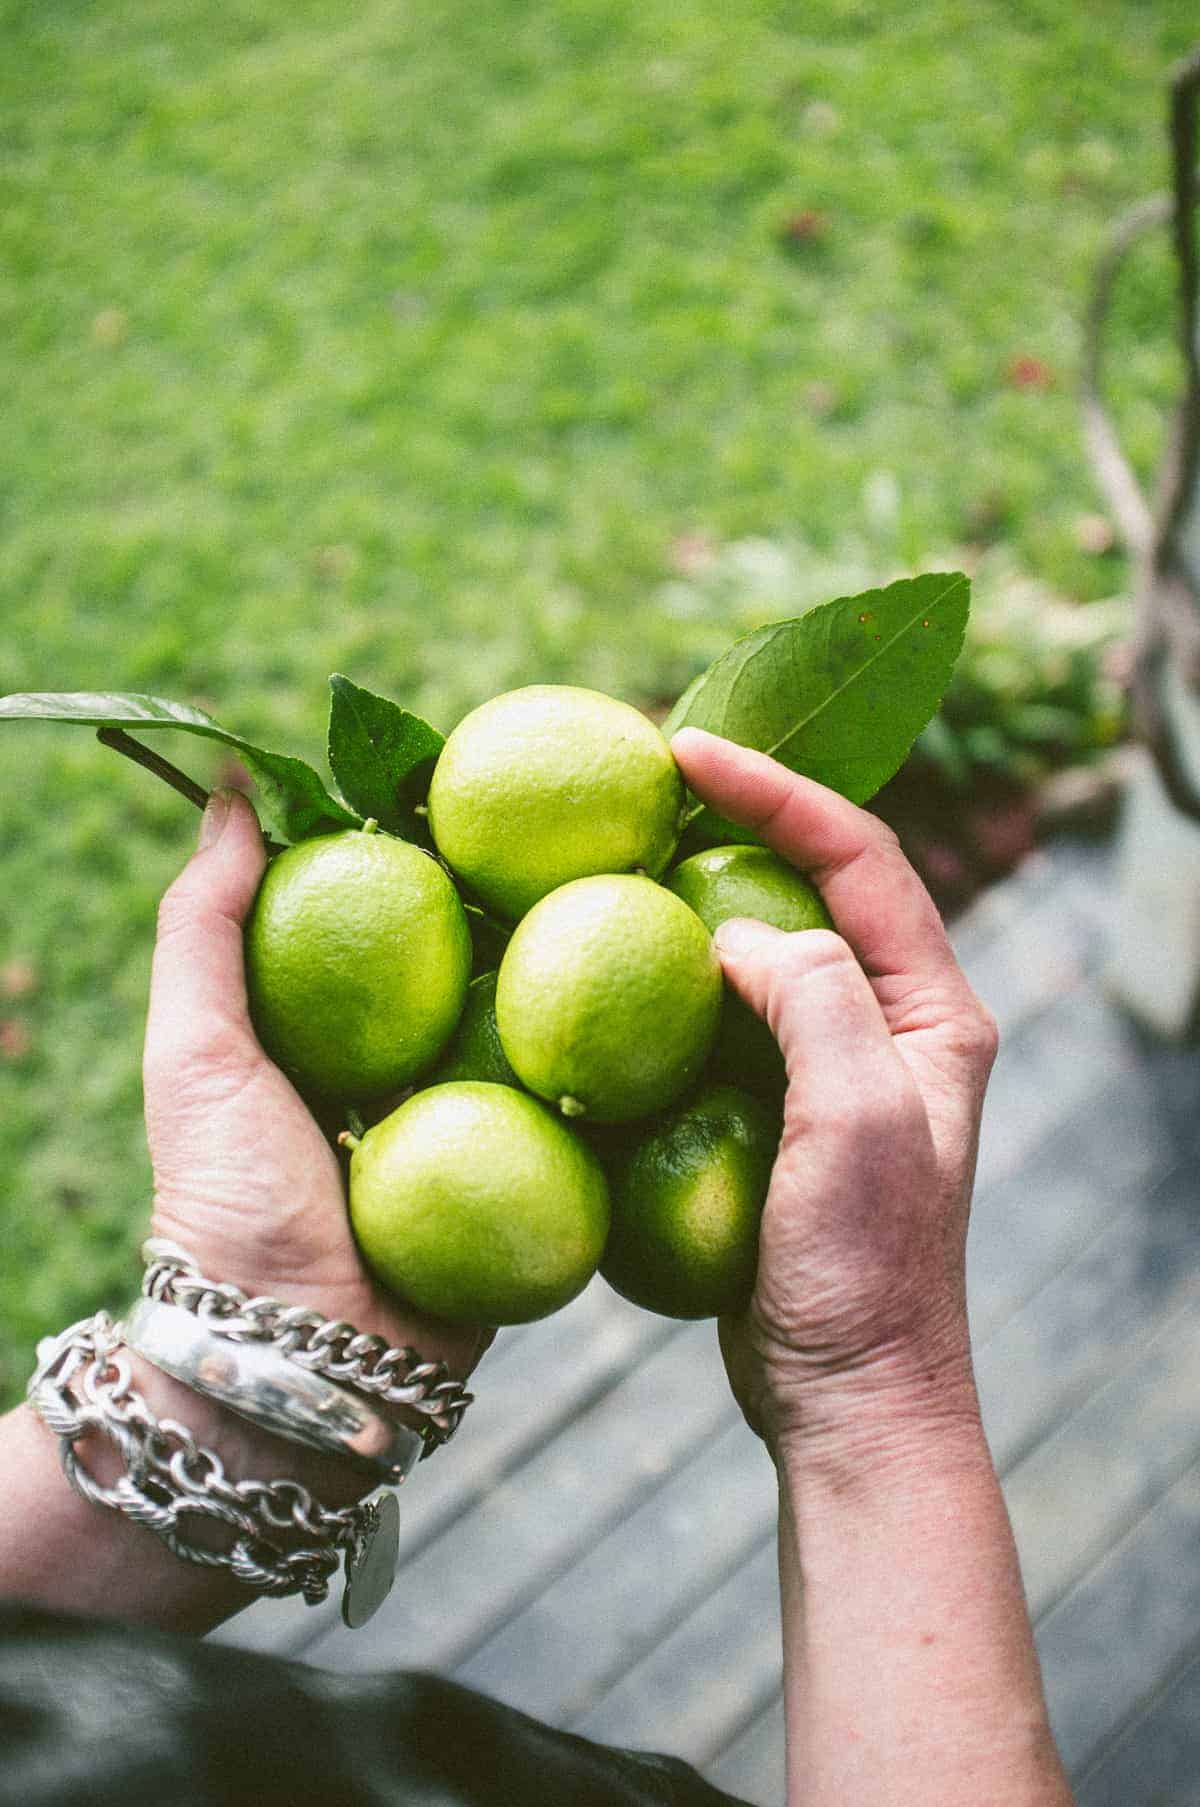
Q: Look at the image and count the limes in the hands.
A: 7